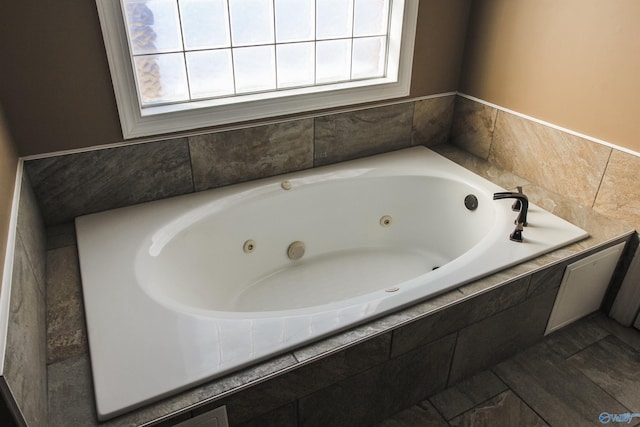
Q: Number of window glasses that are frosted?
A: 12